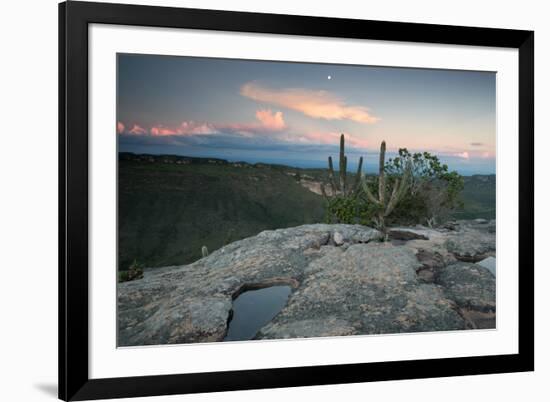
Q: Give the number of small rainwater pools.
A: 2